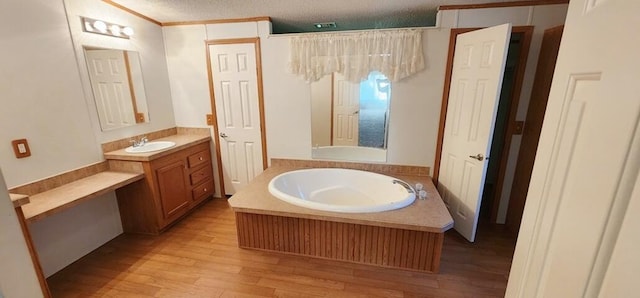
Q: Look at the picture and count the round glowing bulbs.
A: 3